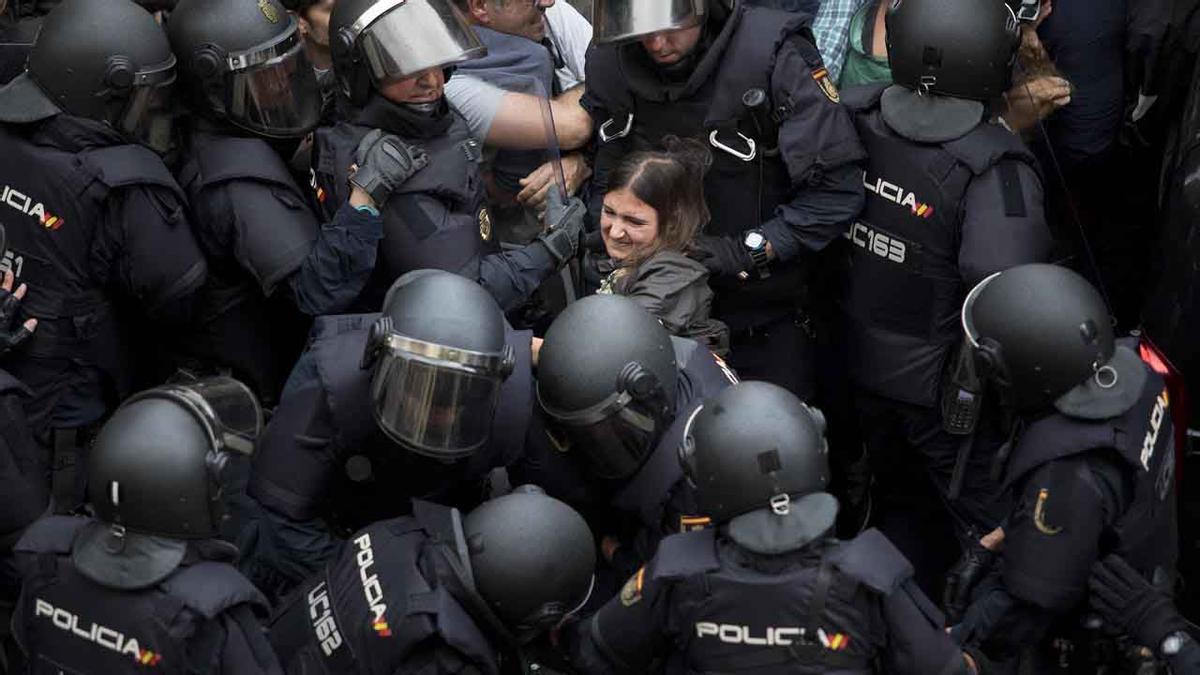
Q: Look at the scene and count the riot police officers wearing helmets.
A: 11